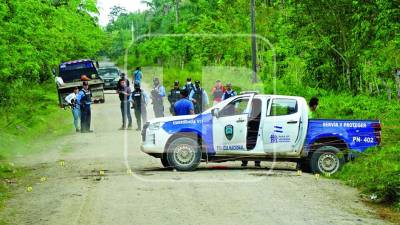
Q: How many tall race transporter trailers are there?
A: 0